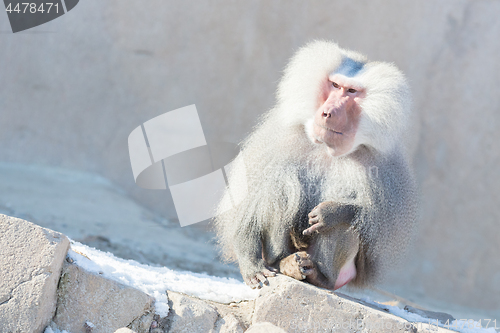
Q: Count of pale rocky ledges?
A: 1